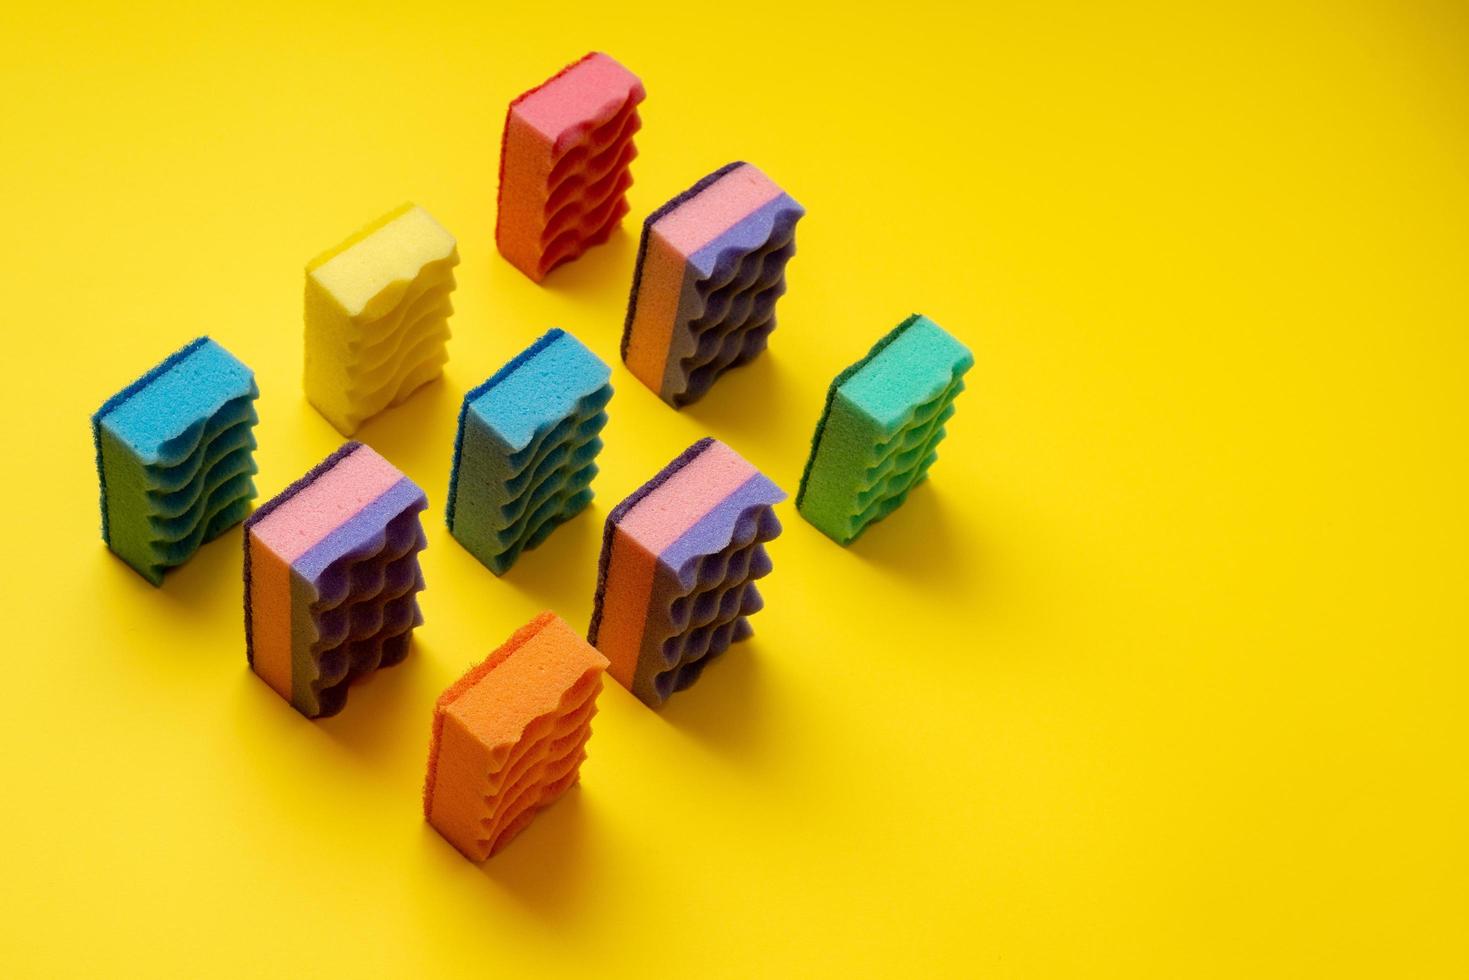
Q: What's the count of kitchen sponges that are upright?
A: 9